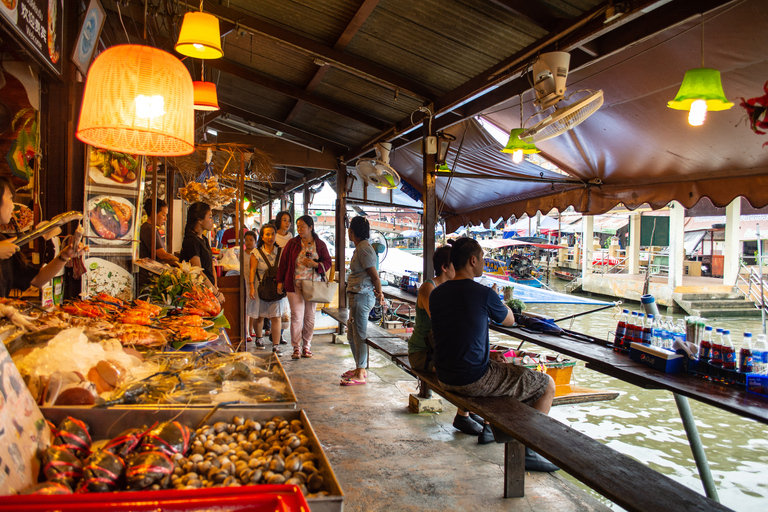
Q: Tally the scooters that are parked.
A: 0